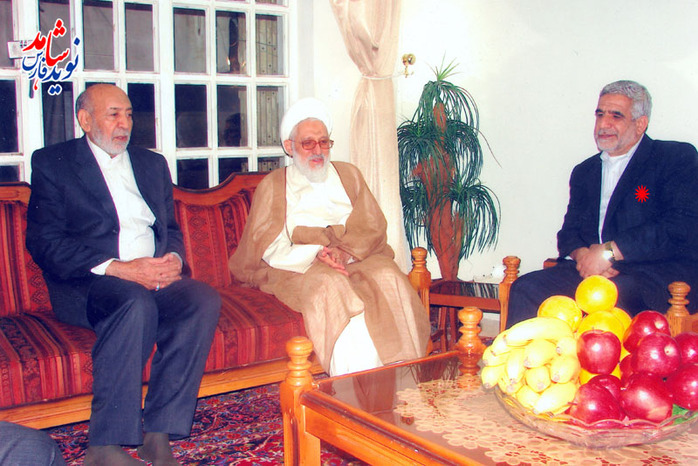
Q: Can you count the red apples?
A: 9